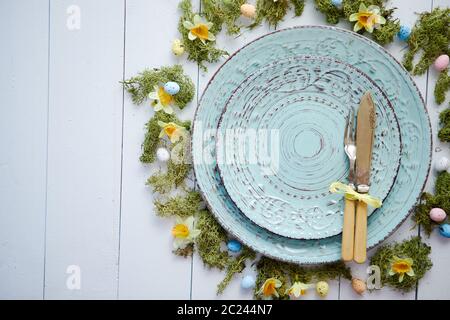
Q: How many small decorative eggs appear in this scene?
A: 14